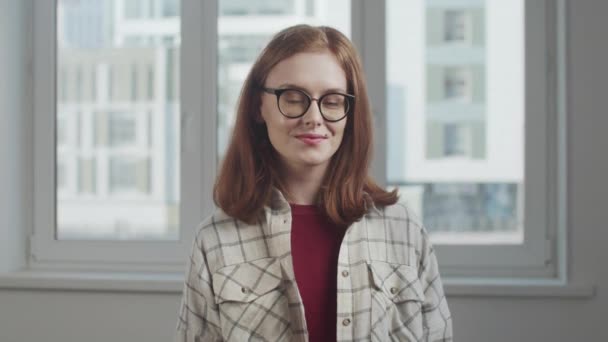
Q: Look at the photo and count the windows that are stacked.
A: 3